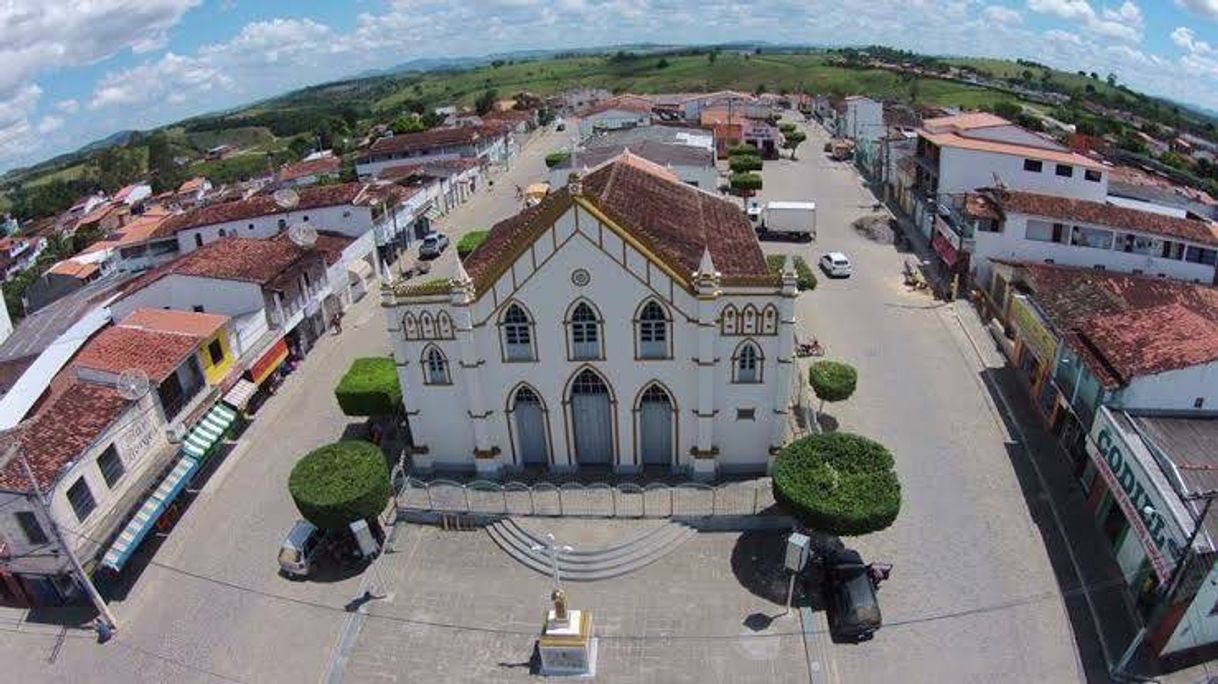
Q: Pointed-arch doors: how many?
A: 3